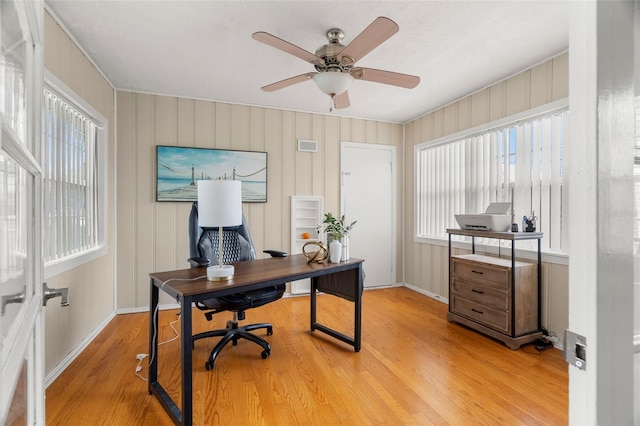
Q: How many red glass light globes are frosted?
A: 0